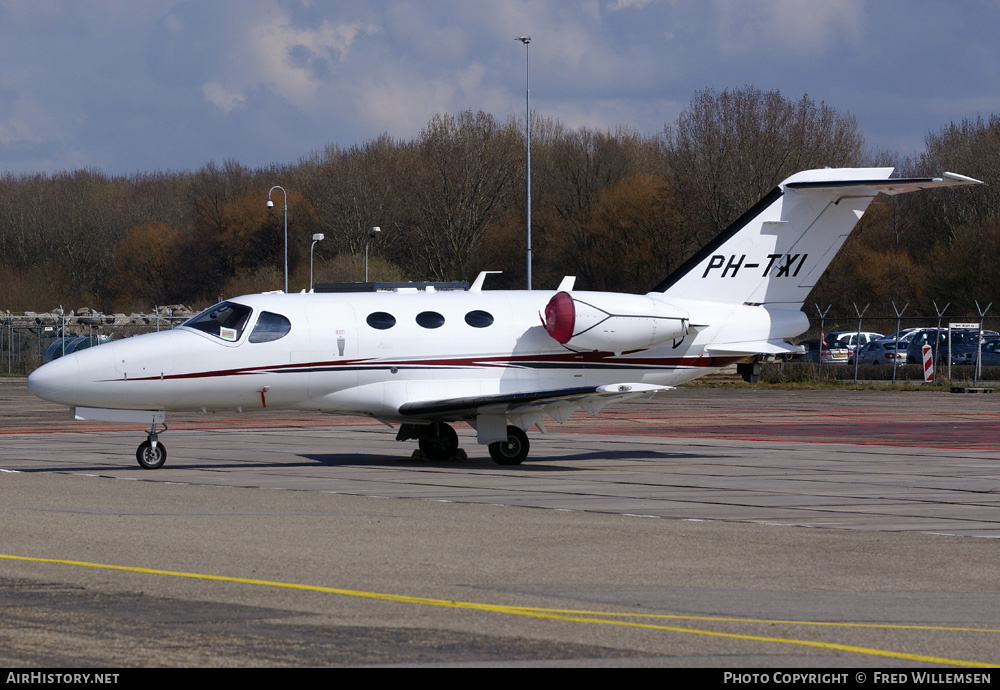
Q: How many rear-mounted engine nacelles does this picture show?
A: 1